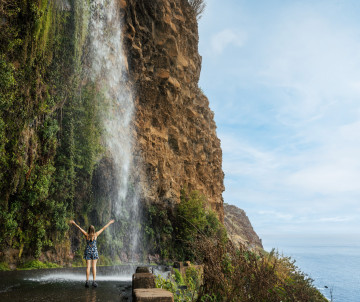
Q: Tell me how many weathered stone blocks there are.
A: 3